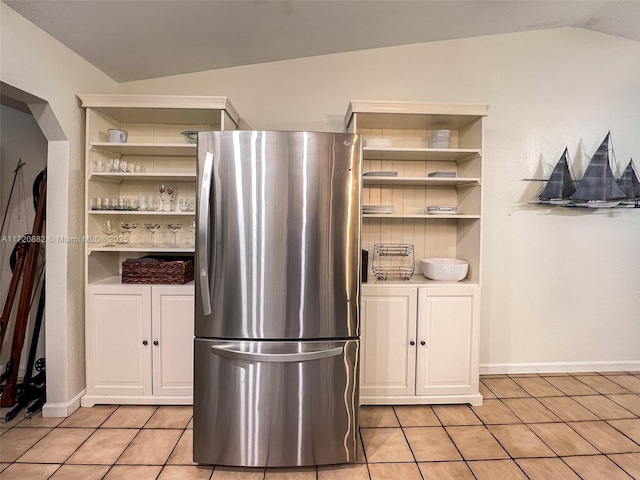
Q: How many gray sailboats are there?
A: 3